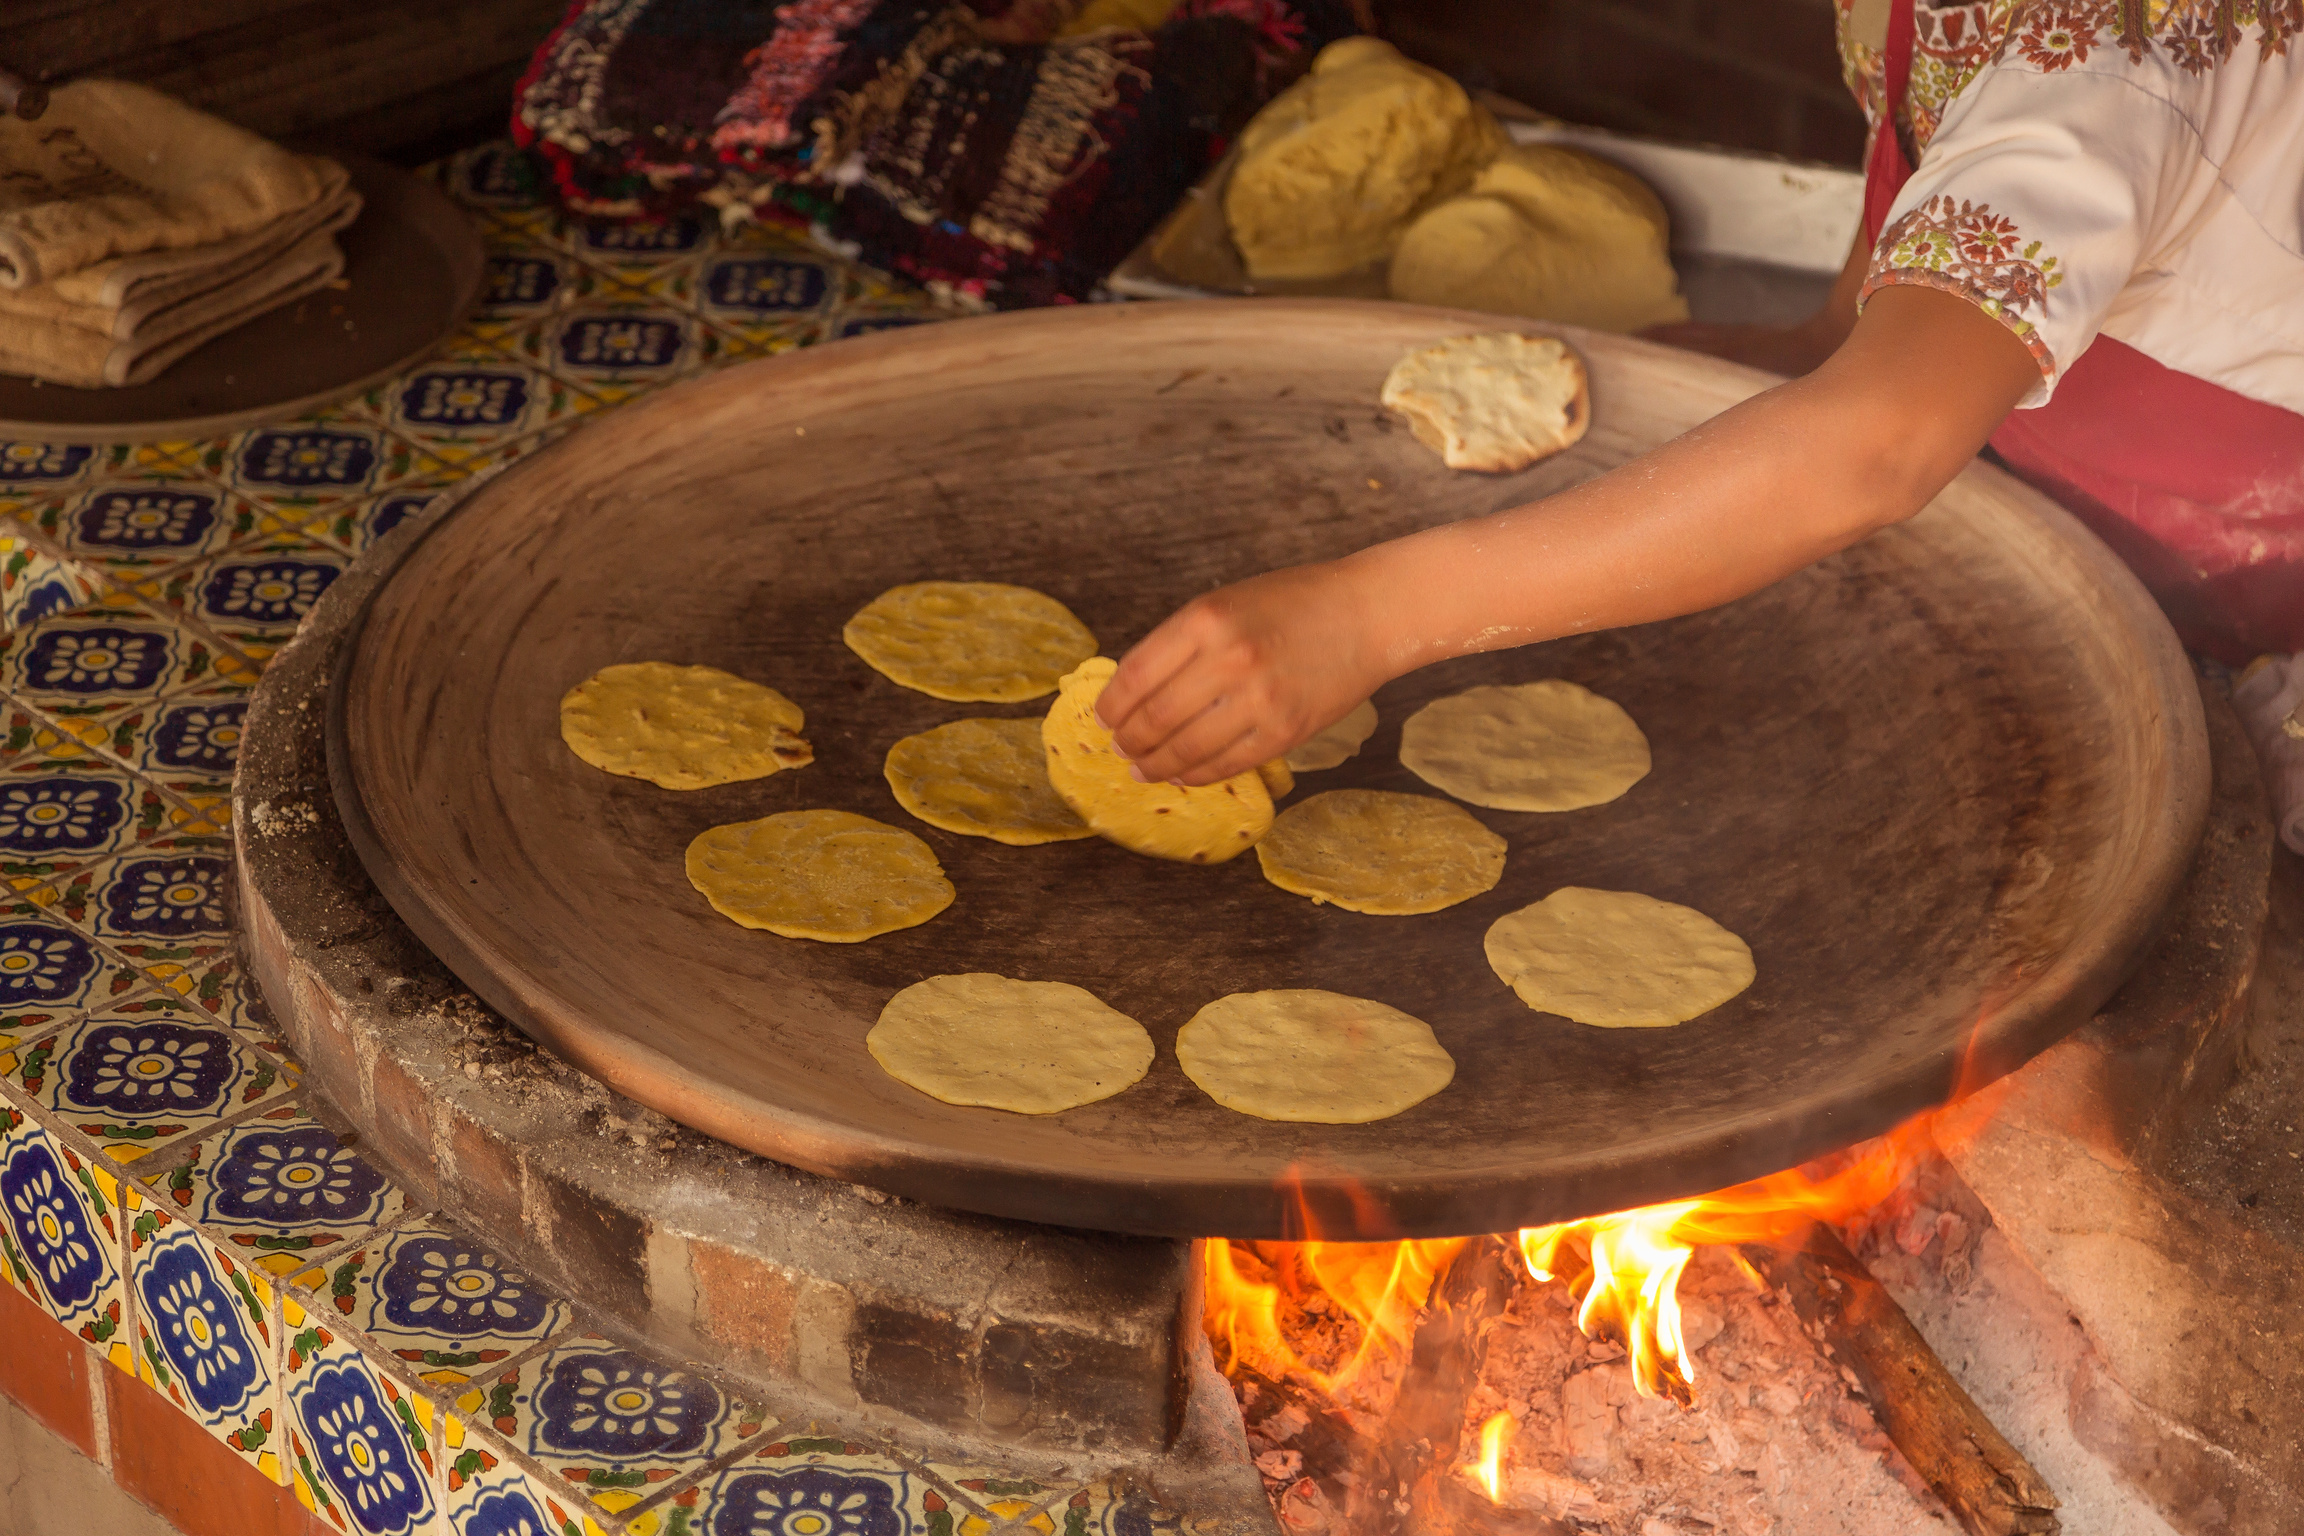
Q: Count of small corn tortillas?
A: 12